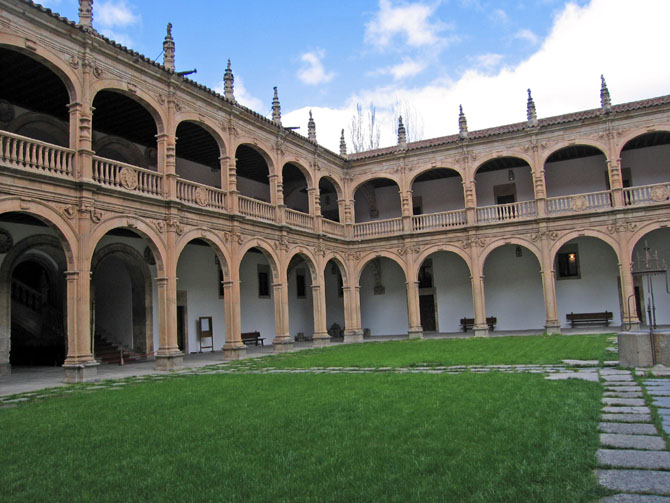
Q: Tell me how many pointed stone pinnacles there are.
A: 10